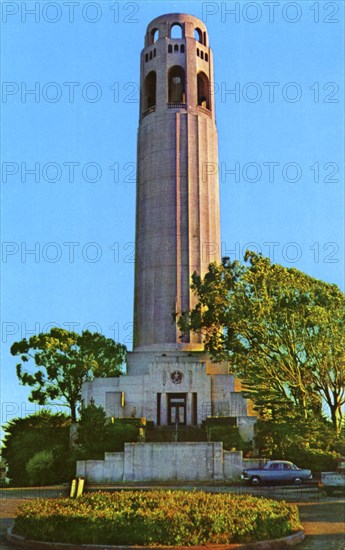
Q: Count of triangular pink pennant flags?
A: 0